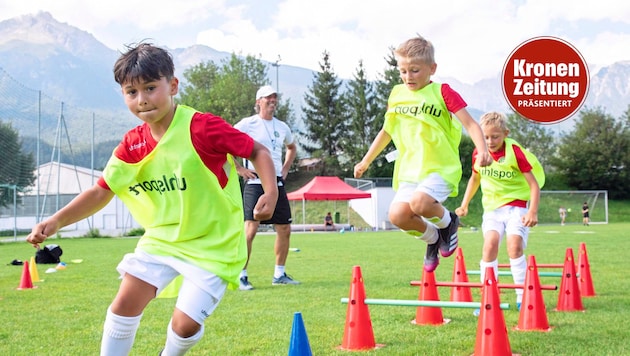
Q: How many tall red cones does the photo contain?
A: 7